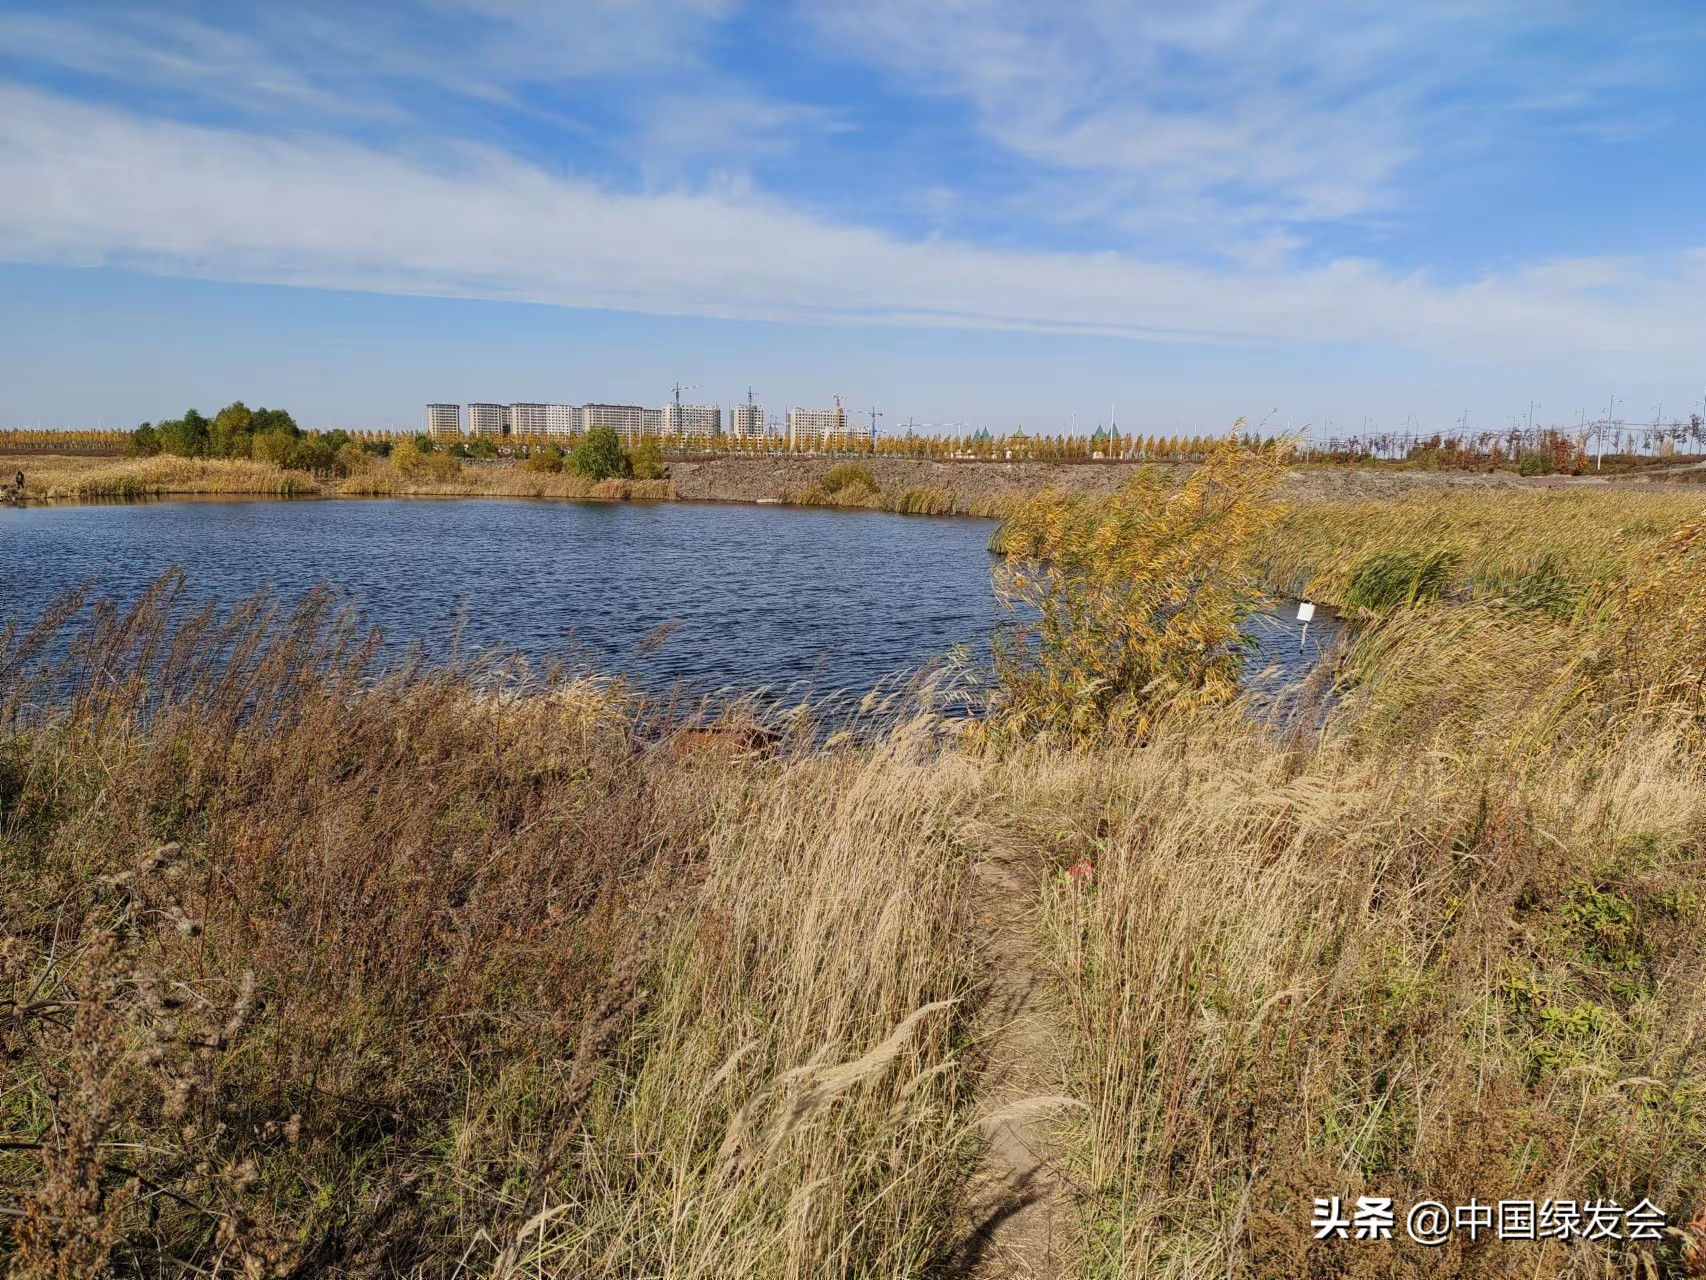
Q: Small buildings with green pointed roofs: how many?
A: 5